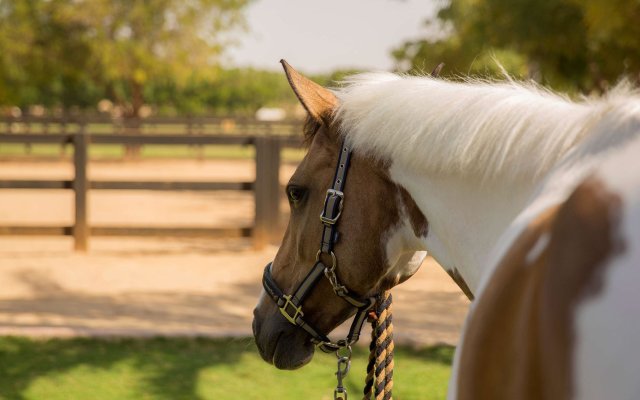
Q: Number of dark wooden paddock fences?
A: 2